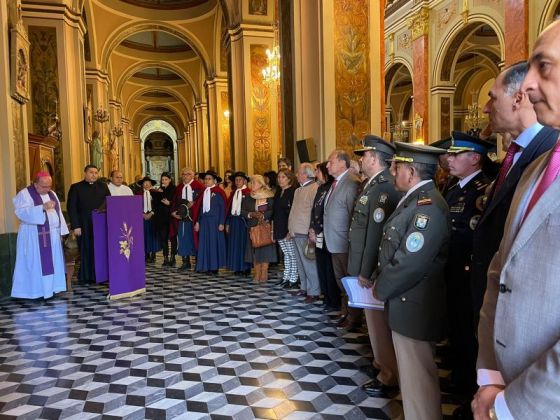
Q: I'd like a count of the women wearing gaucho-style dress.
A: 3